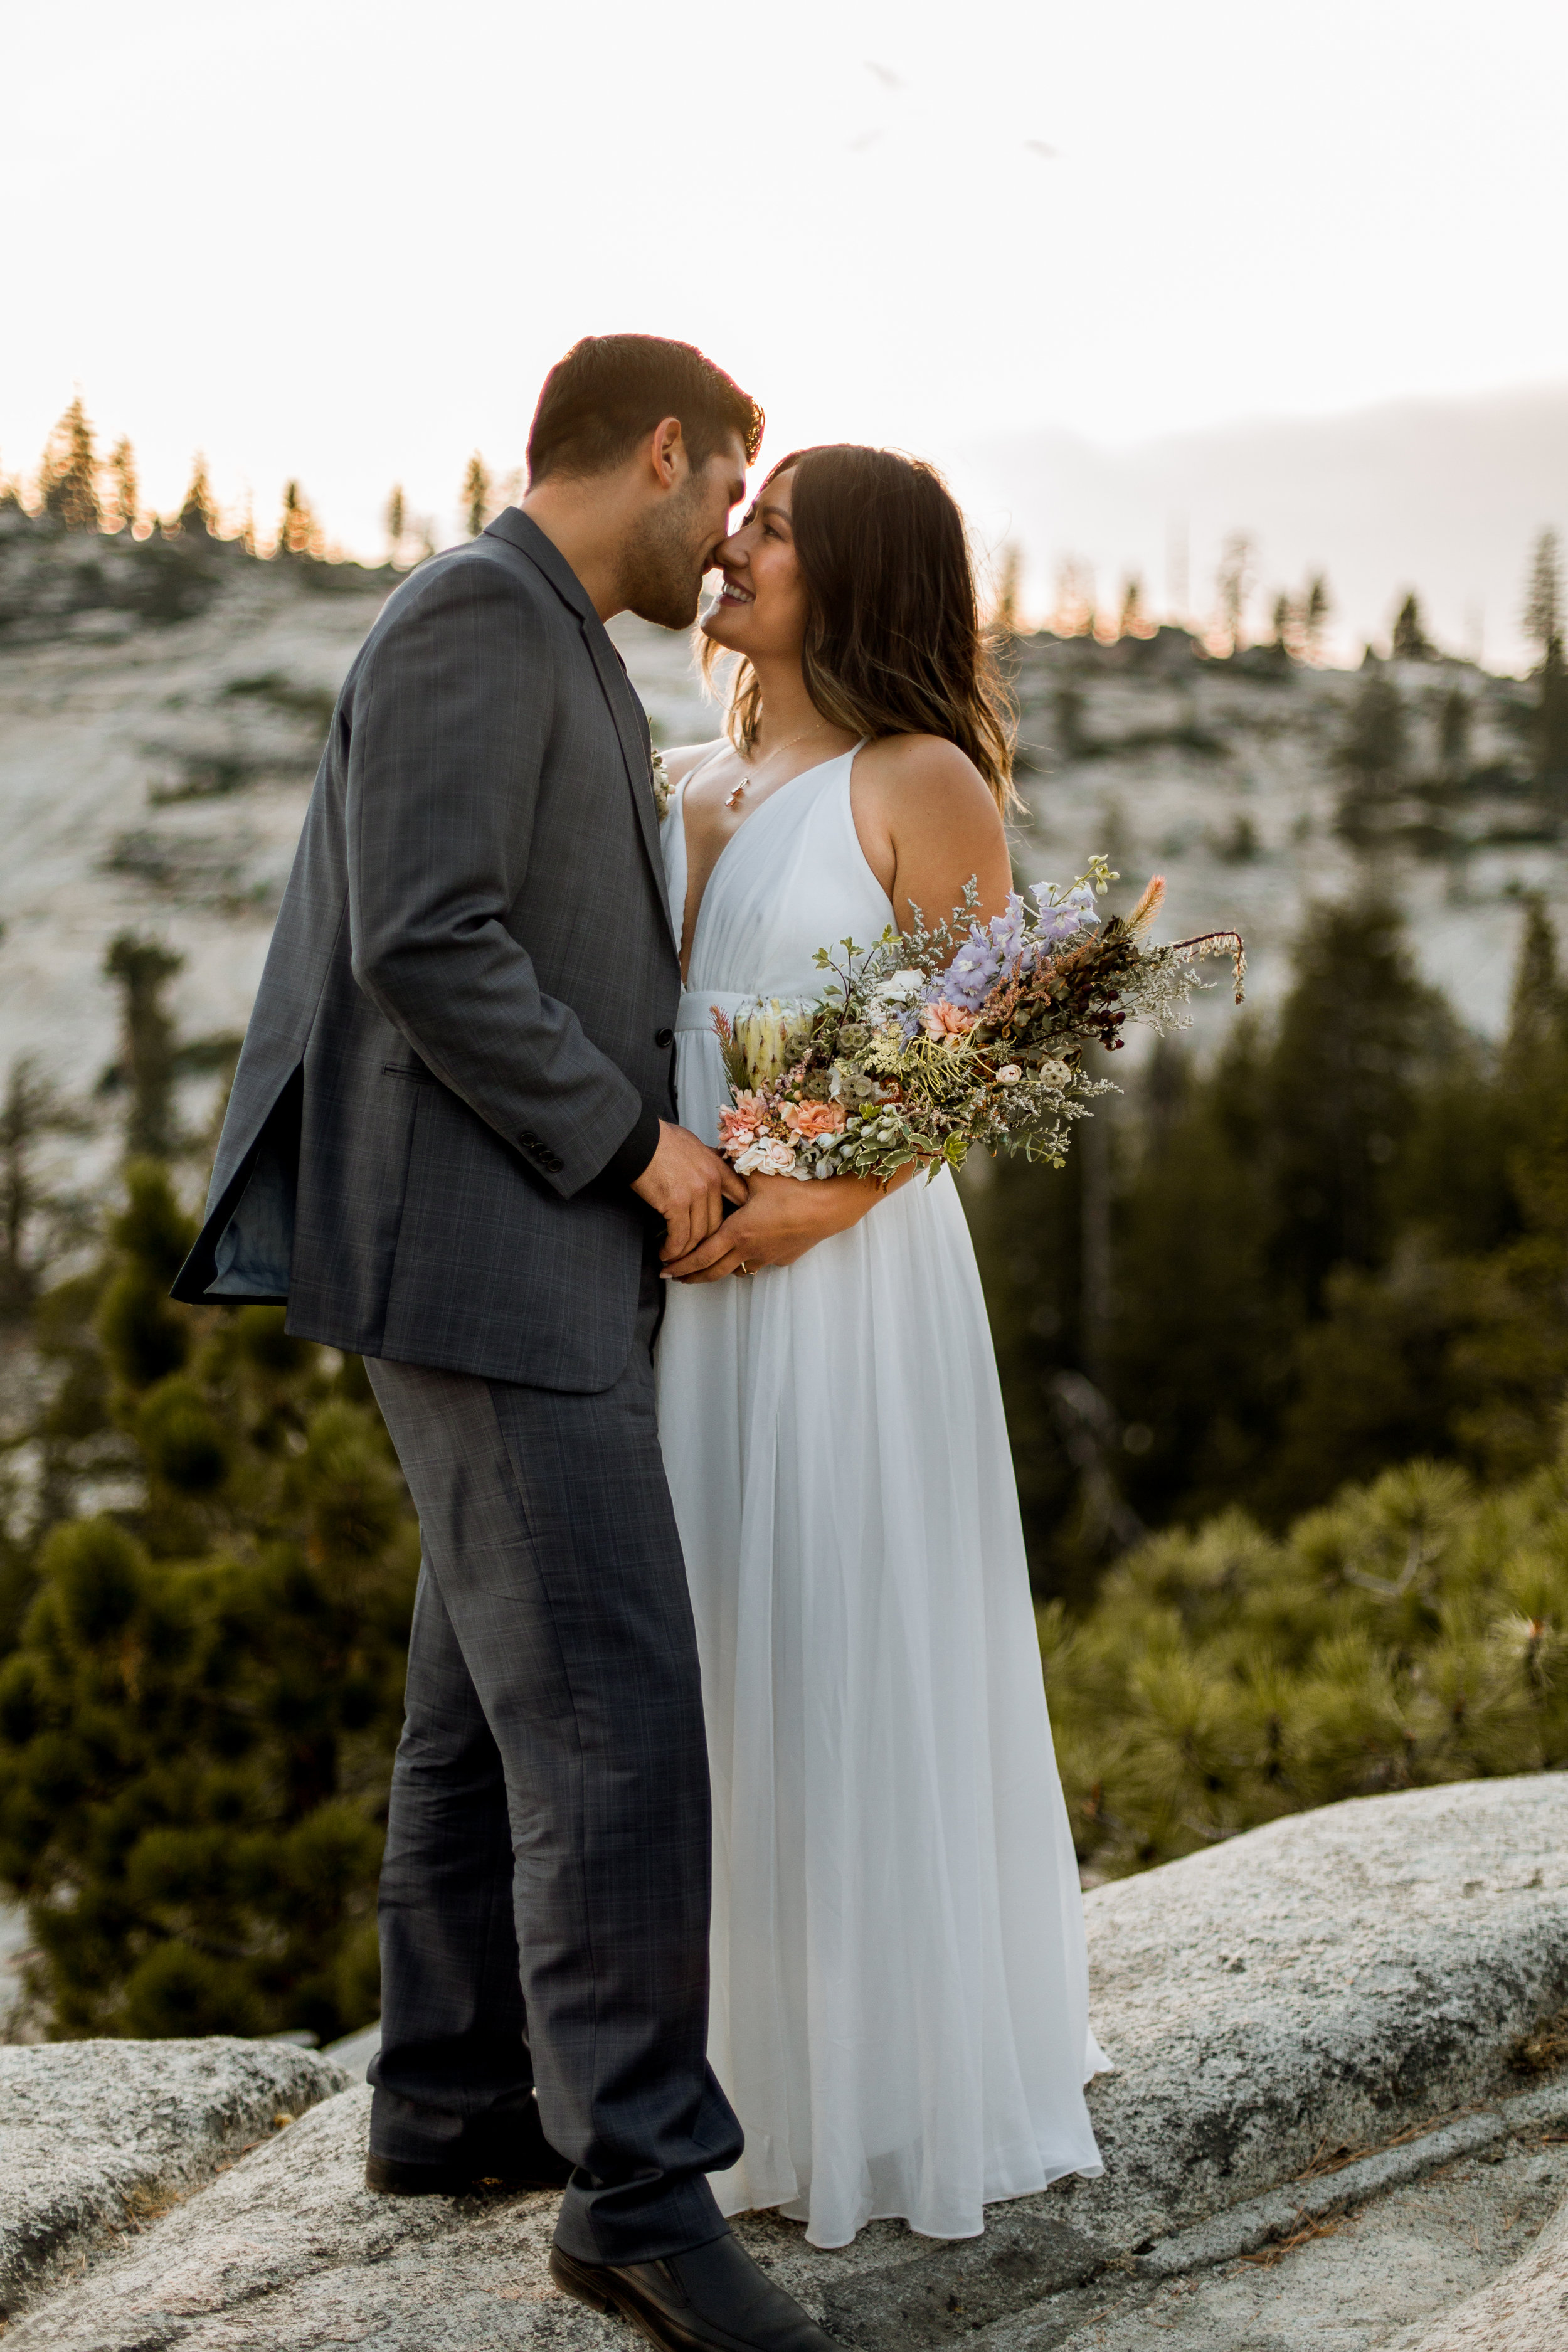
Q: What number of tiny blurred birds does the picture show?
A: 3